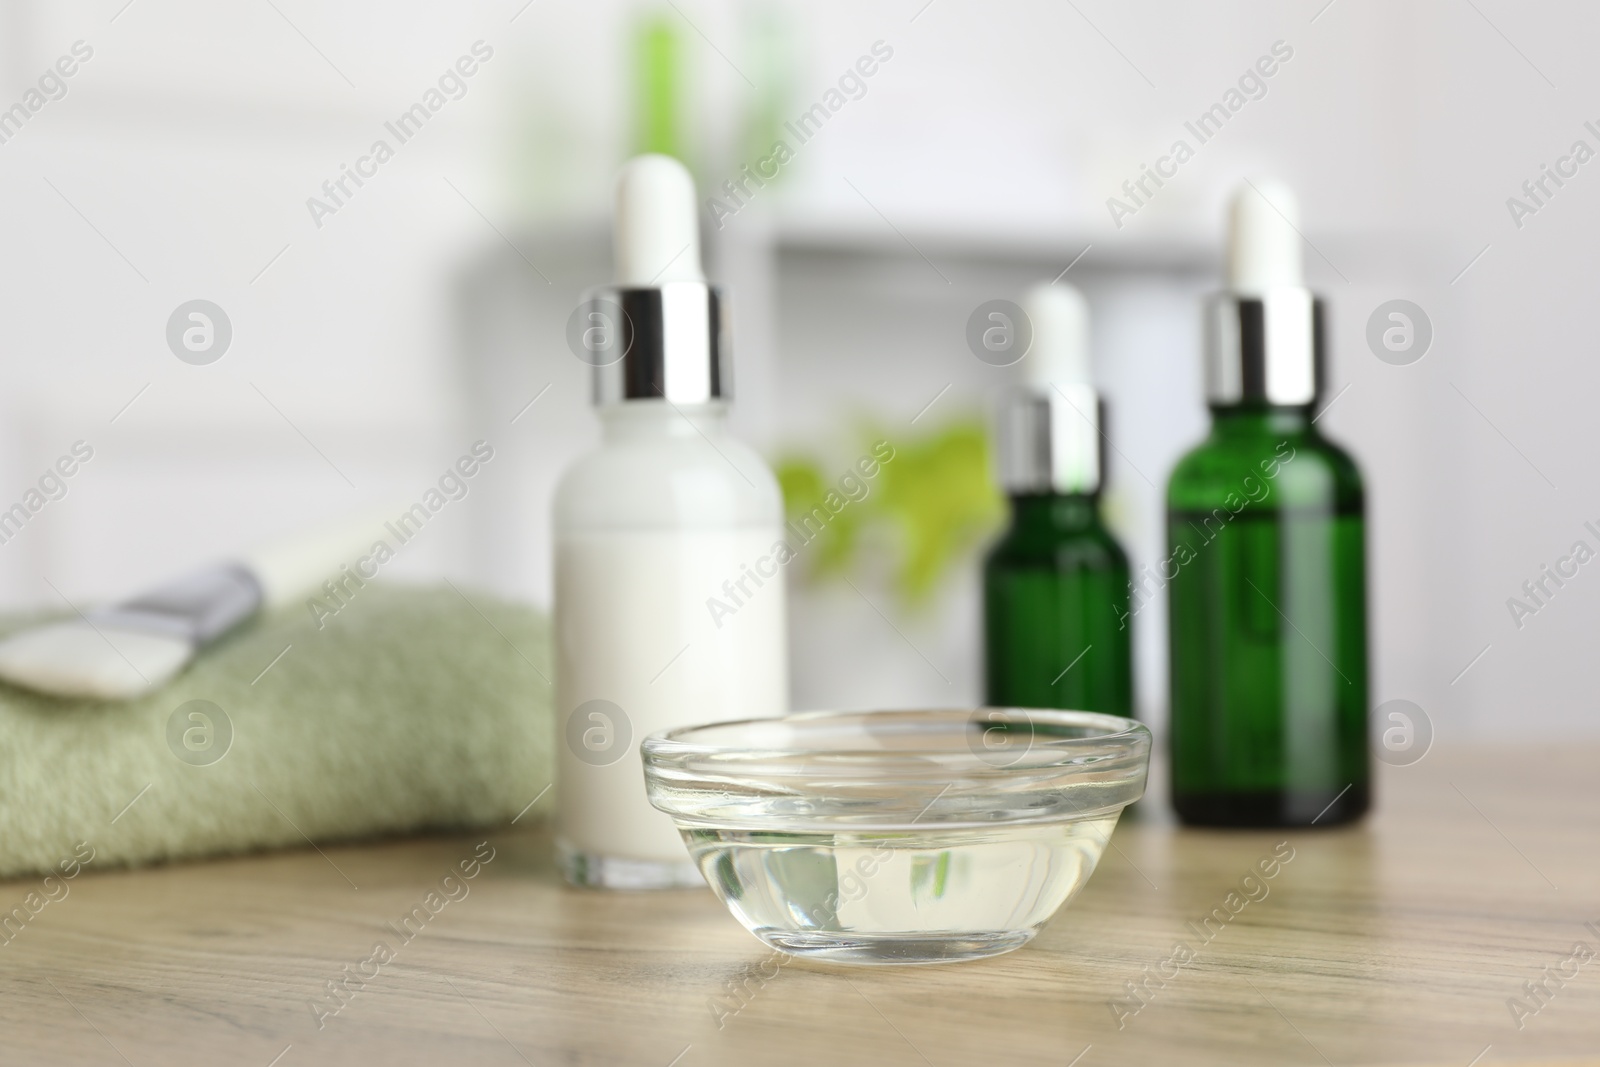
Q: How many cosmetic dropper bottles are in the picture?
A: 3